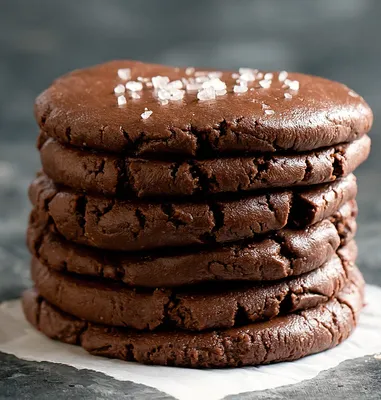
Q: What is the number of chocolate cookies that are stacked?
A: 6